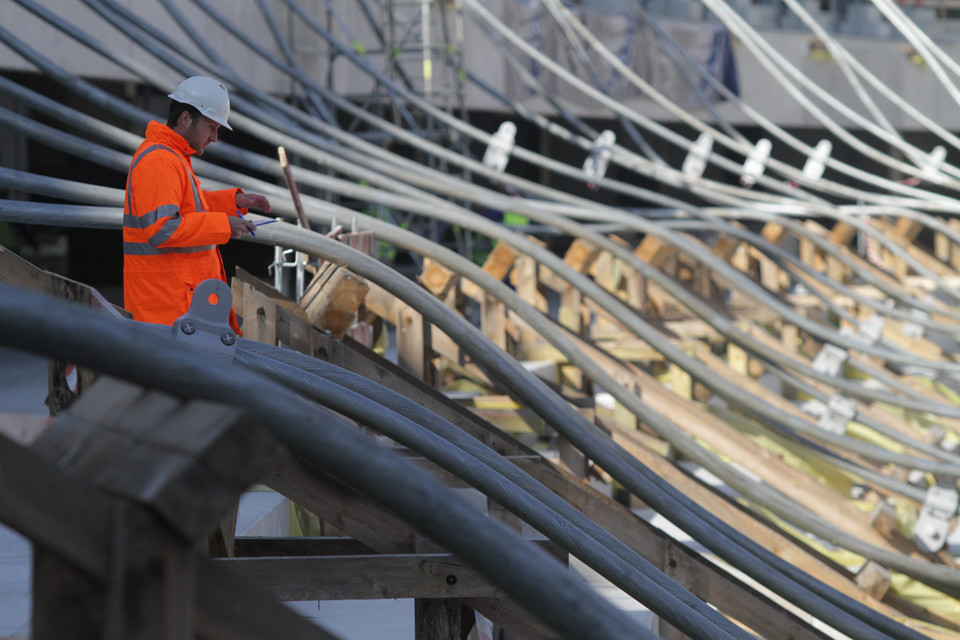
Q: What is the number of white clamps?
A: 11